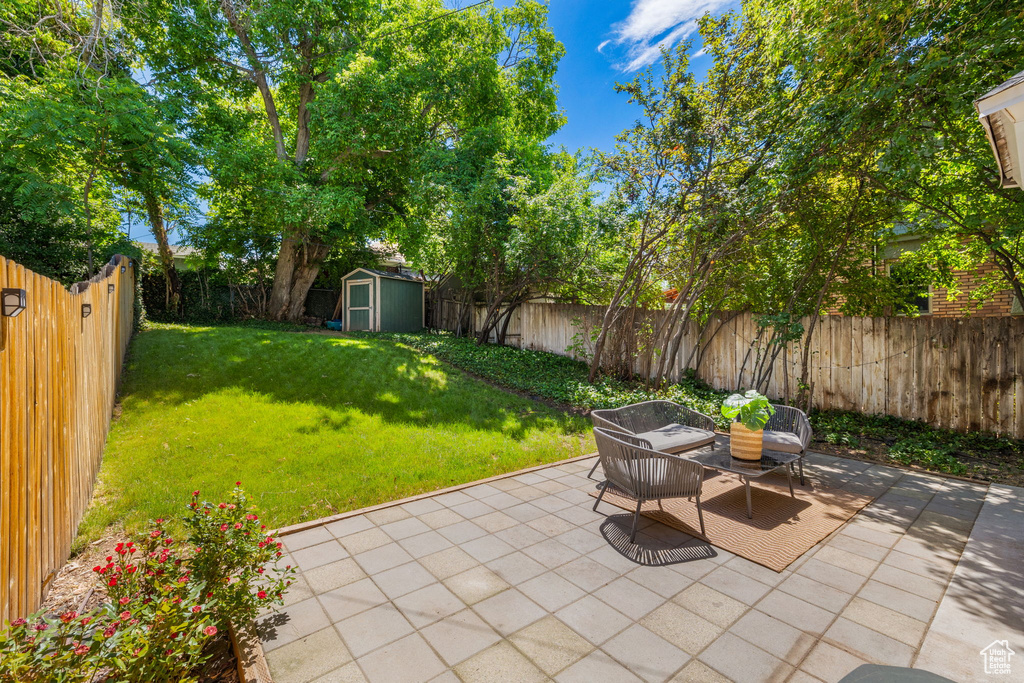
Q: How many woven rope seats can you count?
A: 3